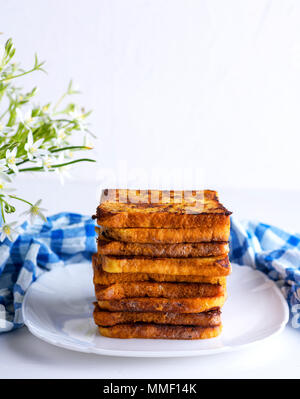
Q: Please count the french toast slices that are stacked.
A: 9